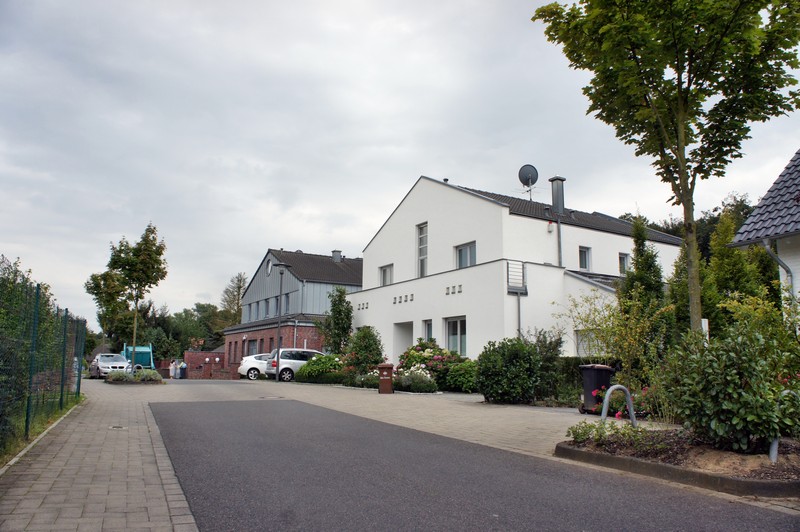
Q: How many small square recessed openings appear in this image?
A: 10